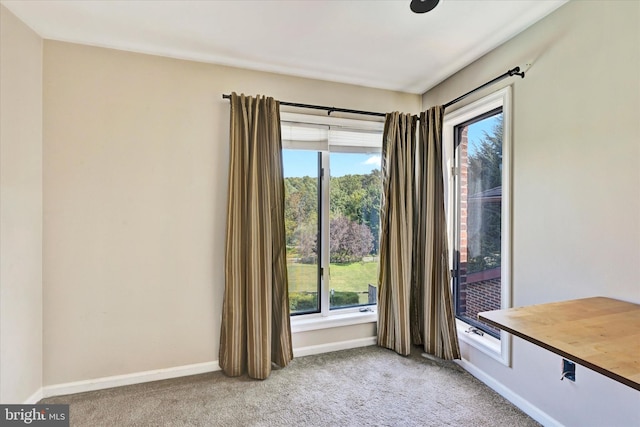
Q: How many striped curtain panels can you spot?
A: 3